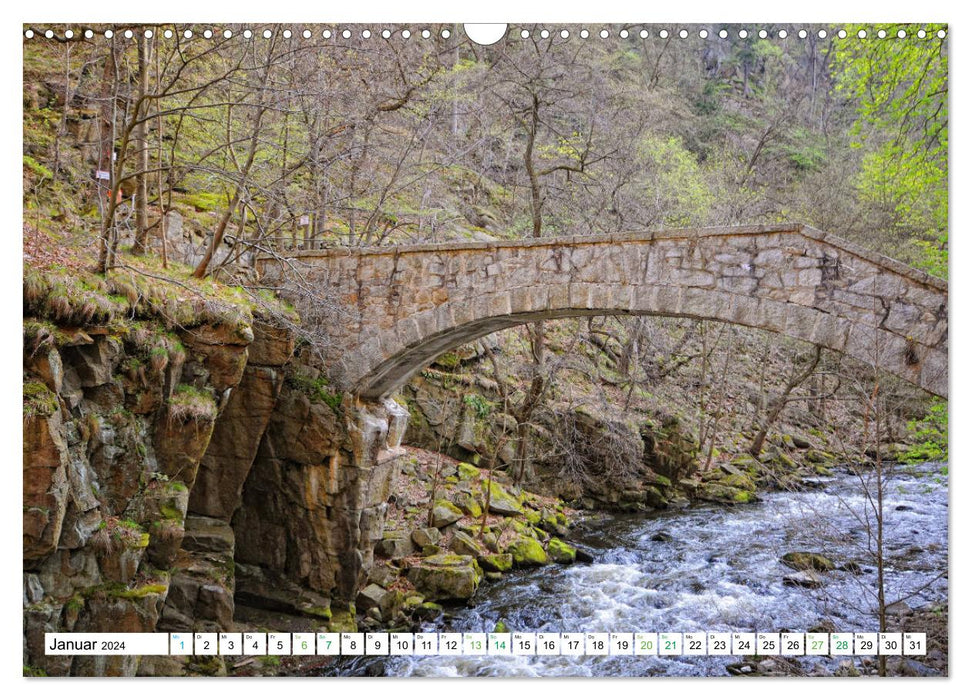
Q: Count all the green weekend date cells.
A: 8